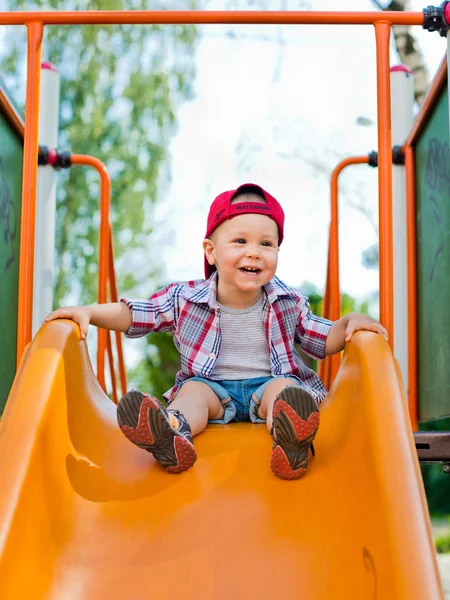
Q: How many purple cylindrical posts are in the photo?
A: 0